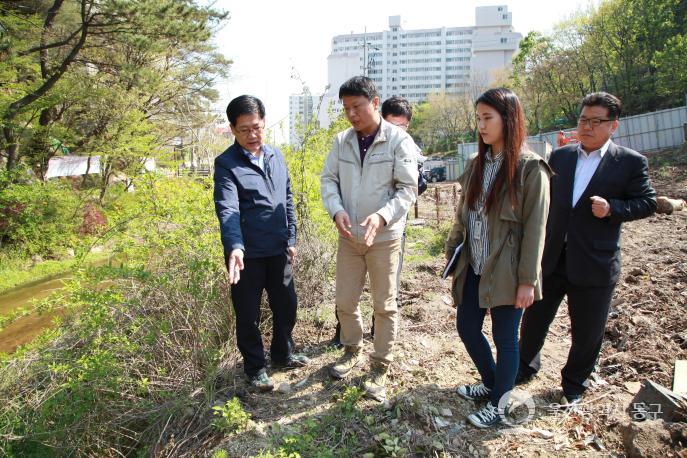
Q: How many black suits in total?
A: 1